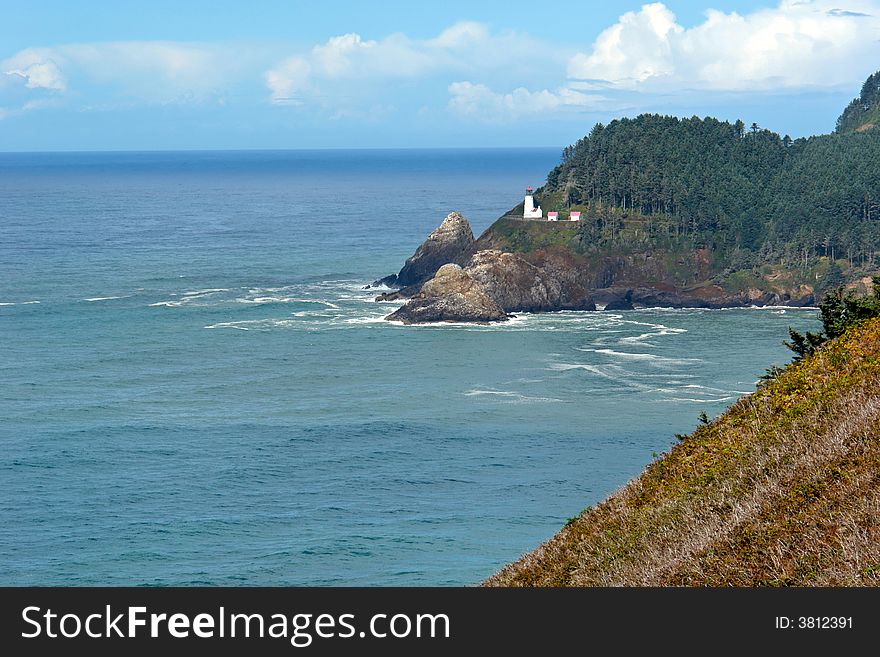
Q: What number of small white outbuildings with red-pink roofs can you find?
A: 2